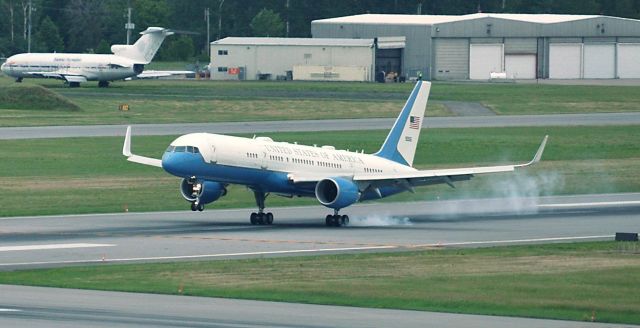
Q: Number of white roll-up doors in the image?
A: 5